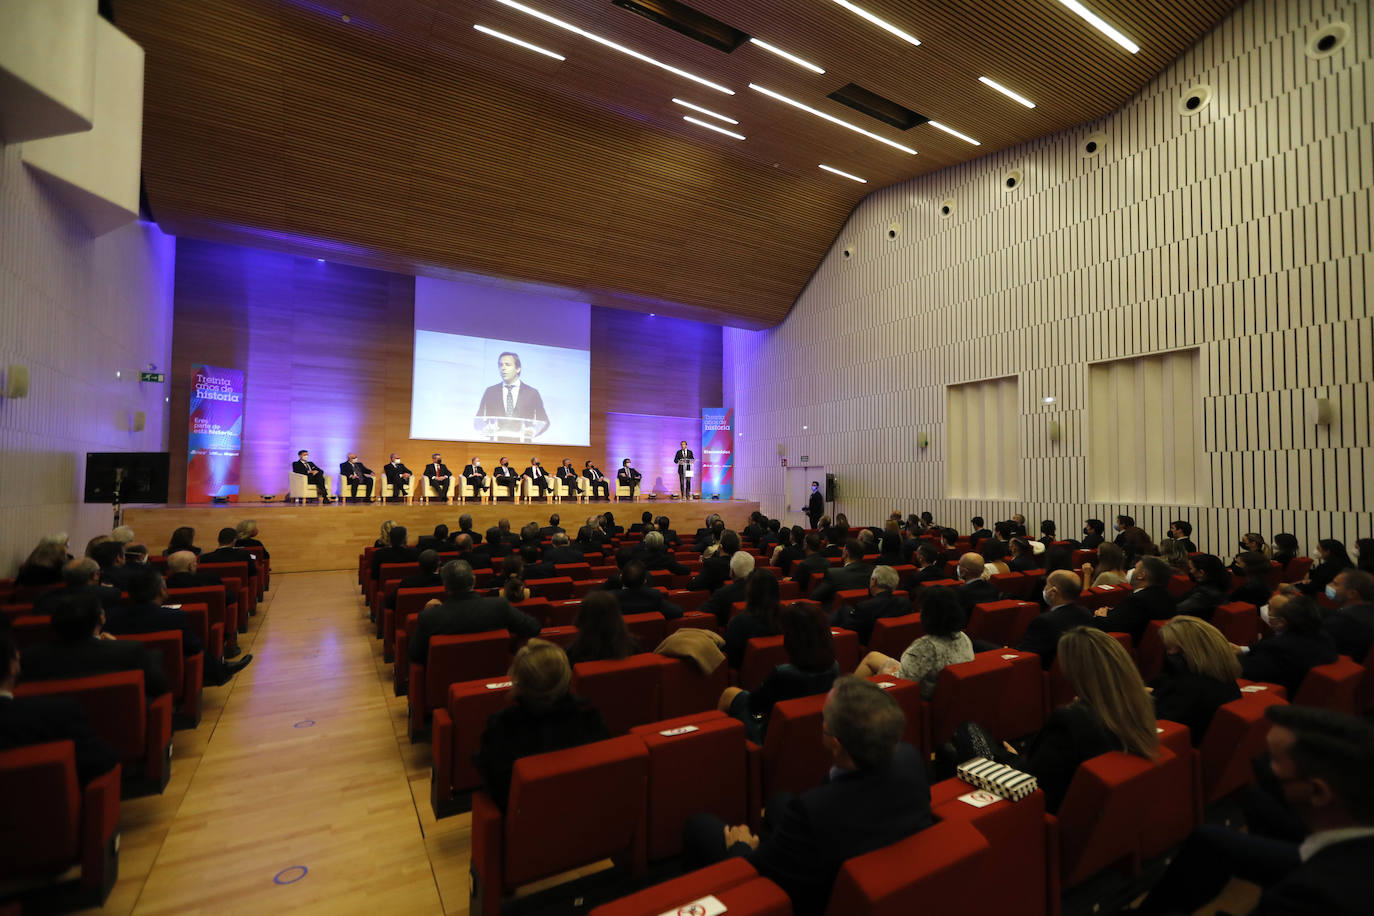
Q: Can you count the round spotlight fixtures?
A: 7